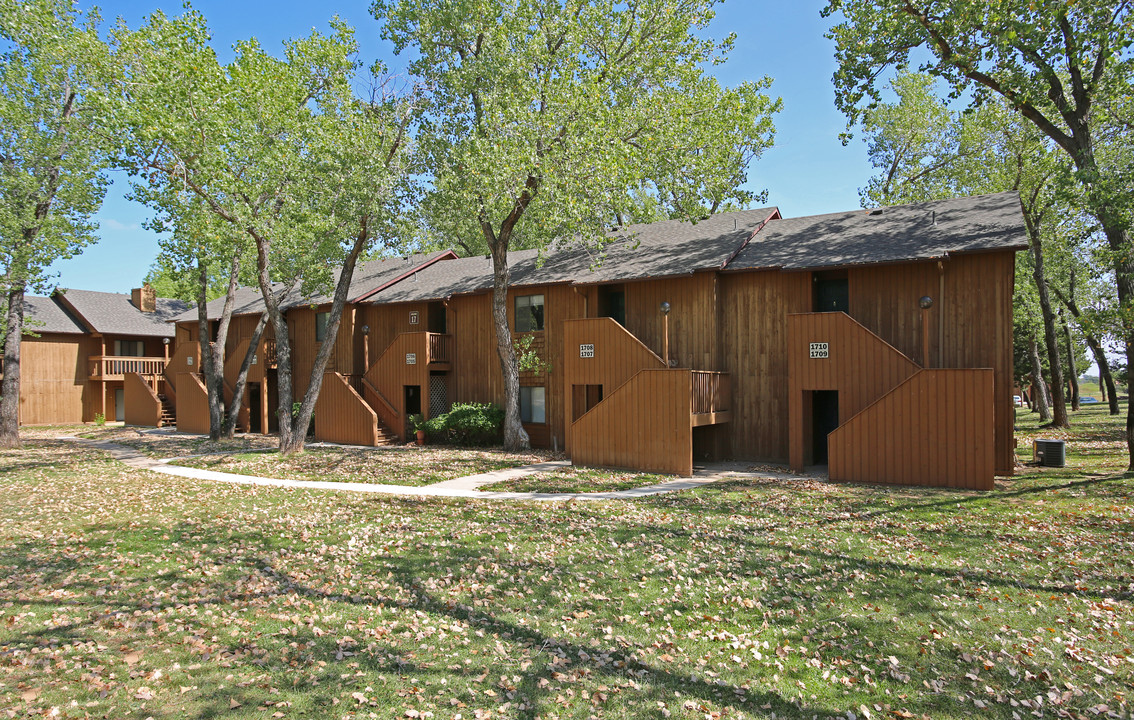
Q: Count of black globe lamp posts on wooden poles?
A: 4